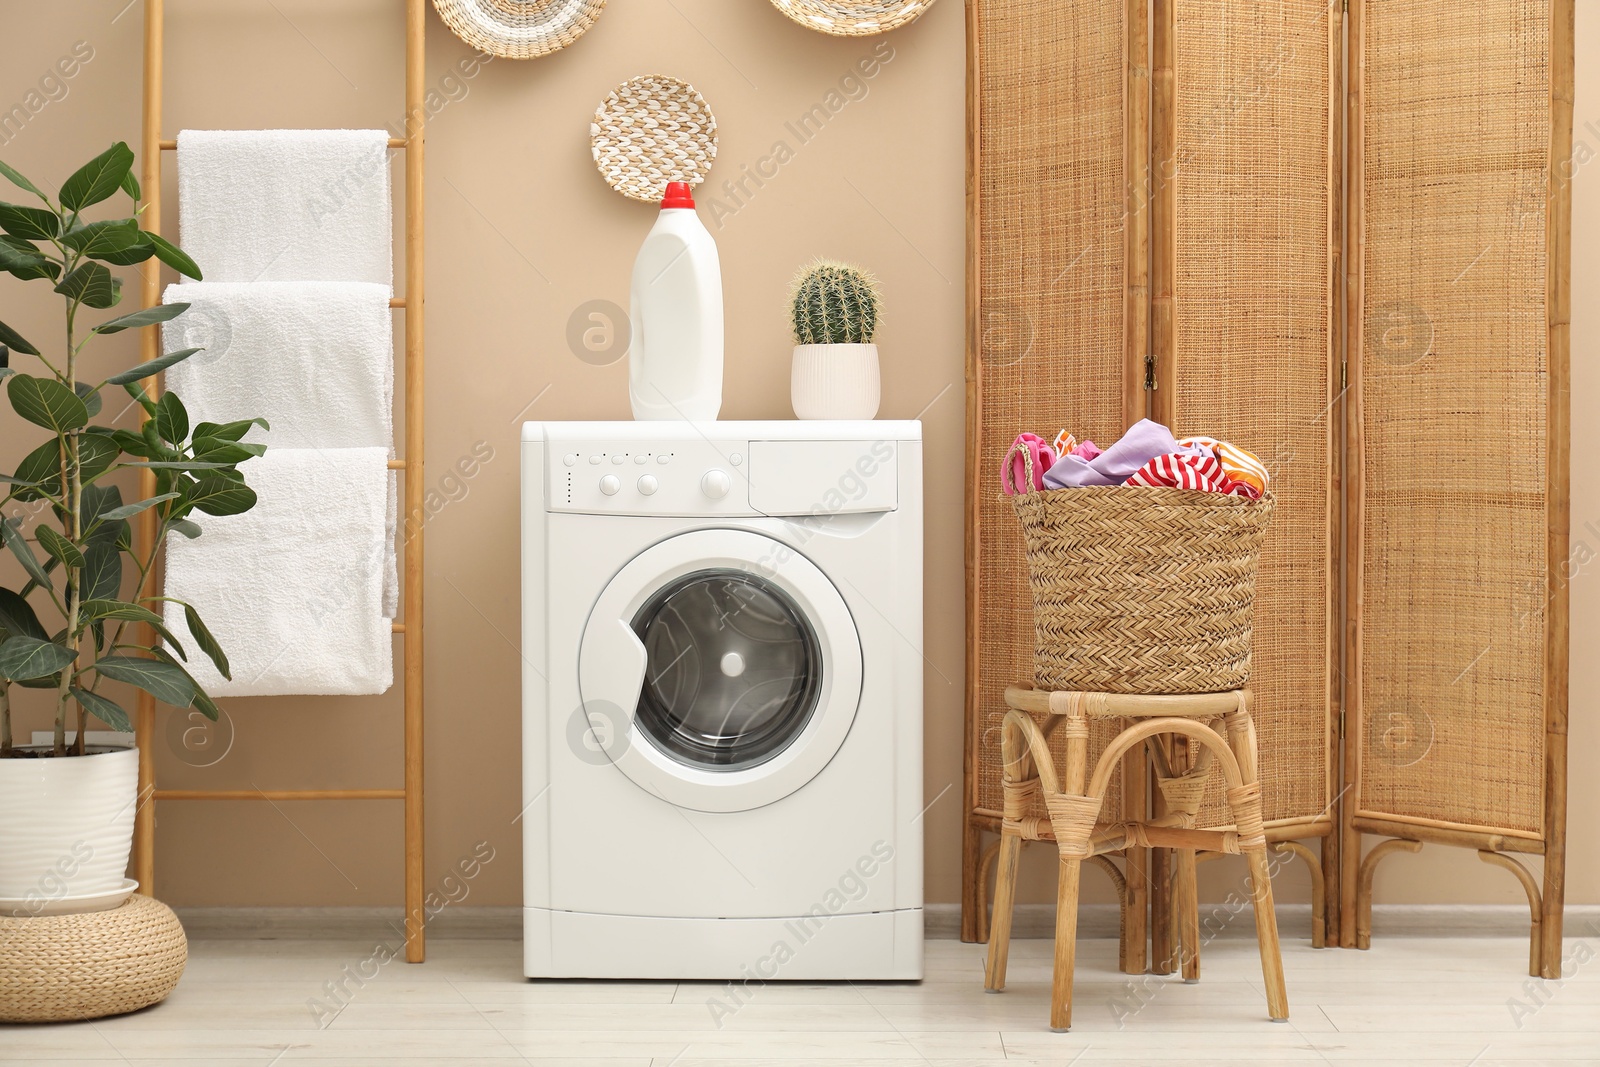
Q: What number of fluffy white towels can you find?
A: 3